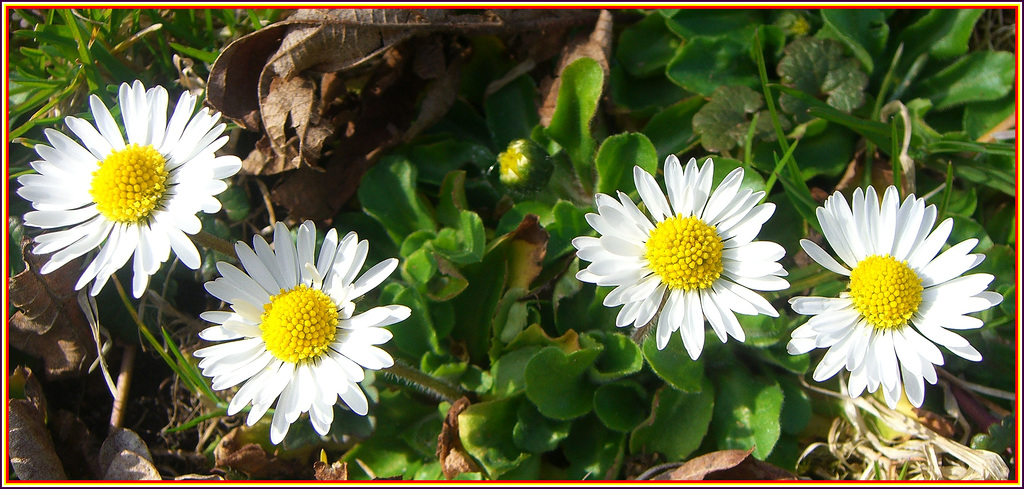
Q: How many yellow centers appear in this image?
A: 4